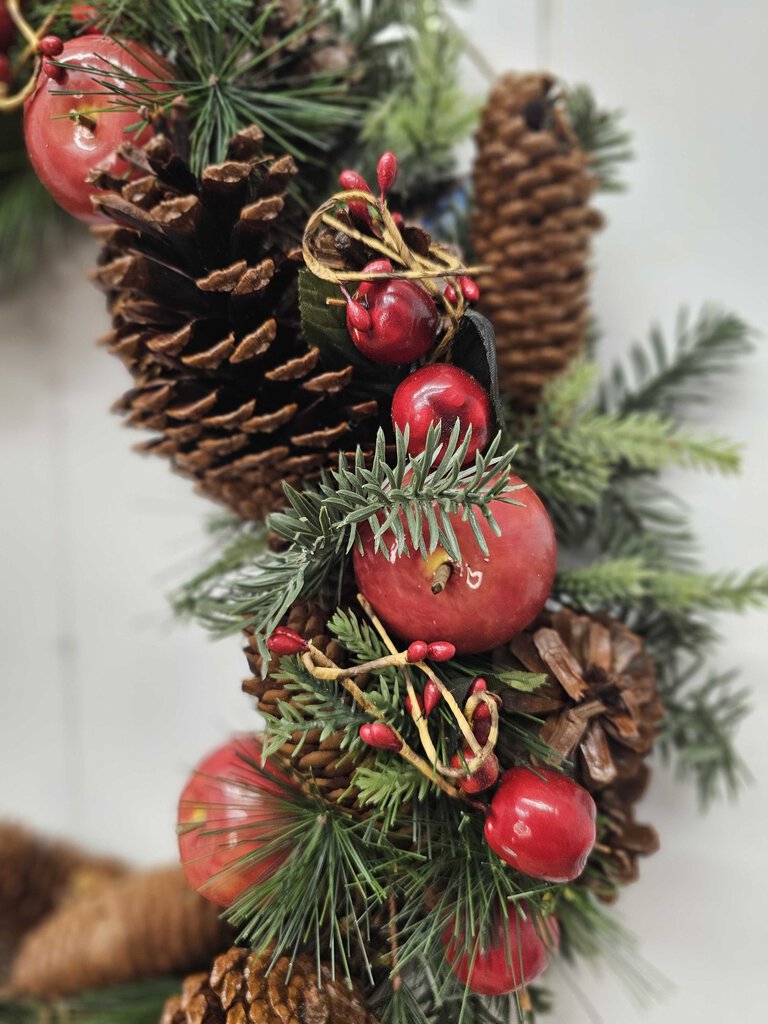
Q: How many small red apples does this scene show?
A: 4